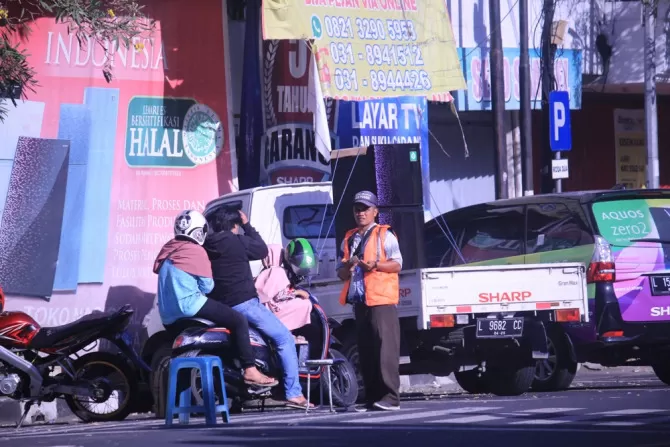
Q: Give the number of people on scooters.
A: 3